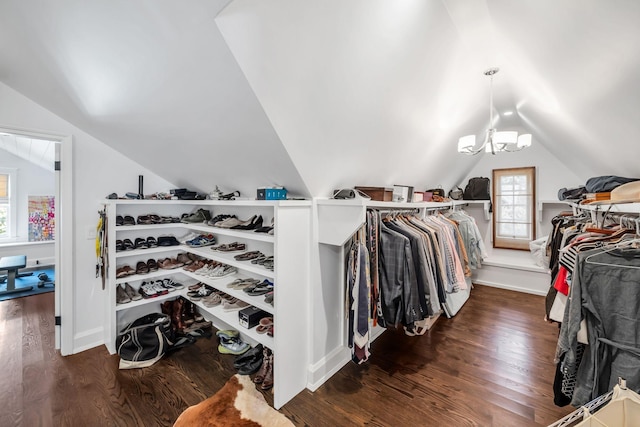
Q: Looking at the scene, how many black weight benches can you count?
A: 1